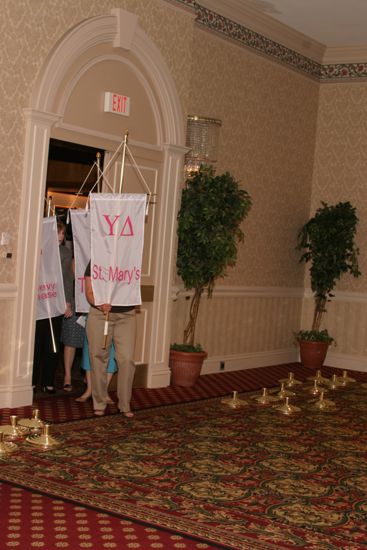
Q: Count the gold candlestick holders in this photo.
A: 14